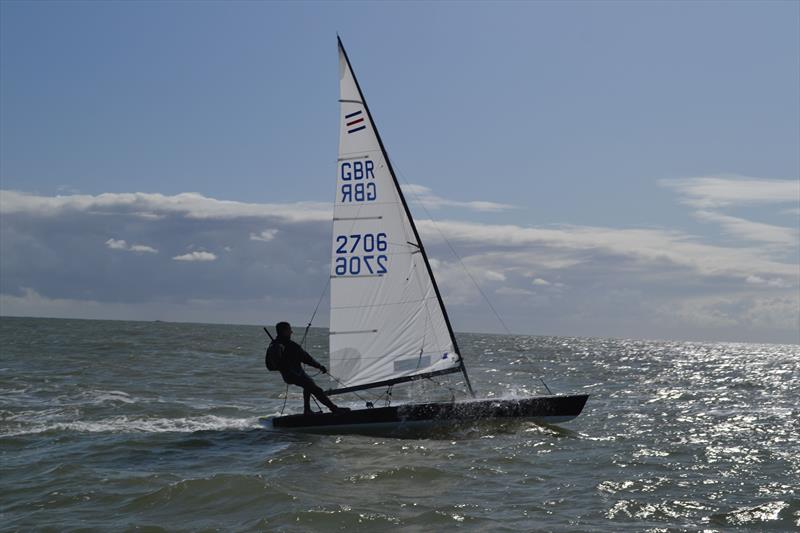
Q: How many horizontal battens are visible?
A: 5